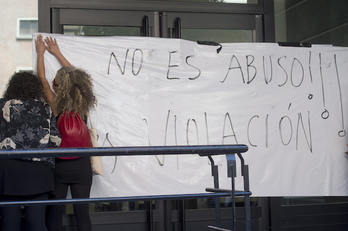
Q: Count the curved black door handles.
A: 2